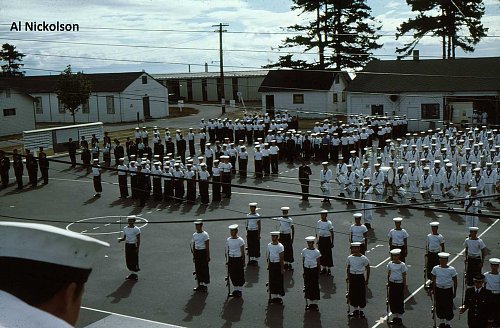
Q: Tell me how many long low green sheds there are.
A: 1